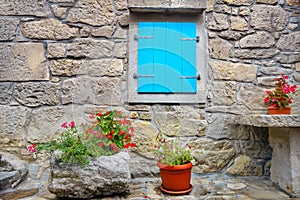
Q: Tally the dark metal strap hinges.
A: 4